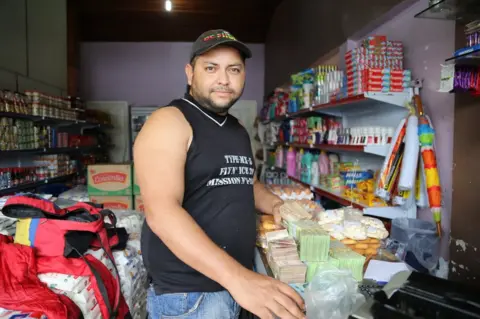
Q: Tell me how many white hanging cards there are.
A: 1